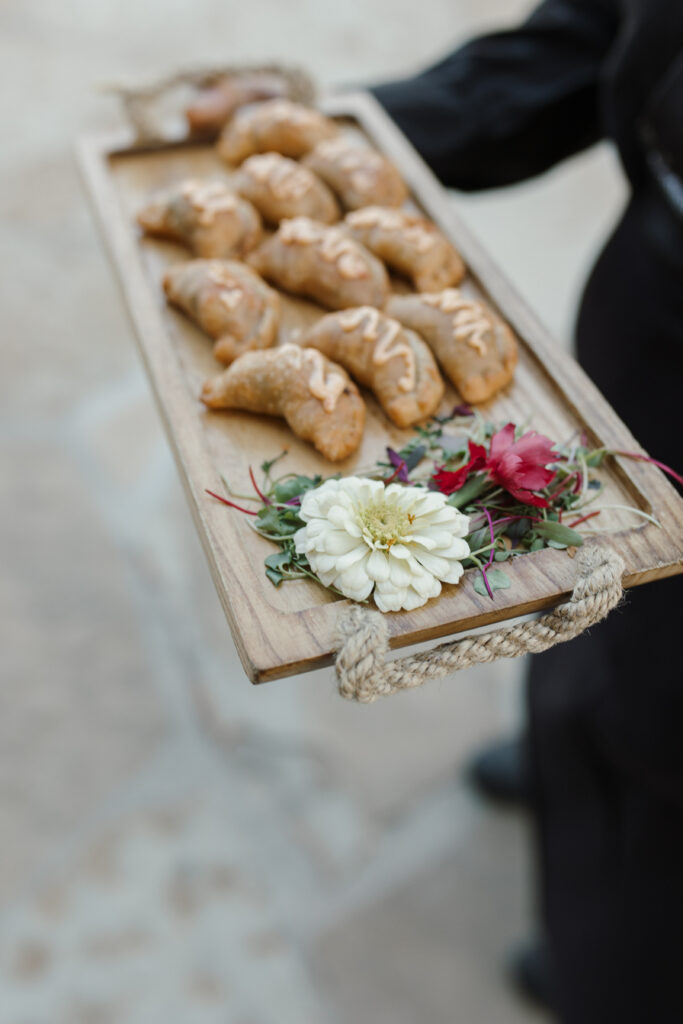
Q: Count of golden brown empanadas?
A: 10